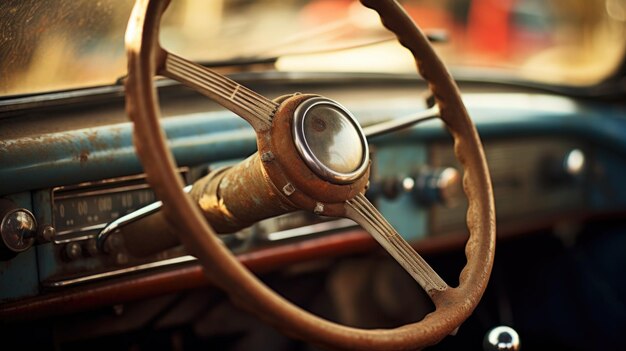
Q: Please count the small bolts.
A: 3